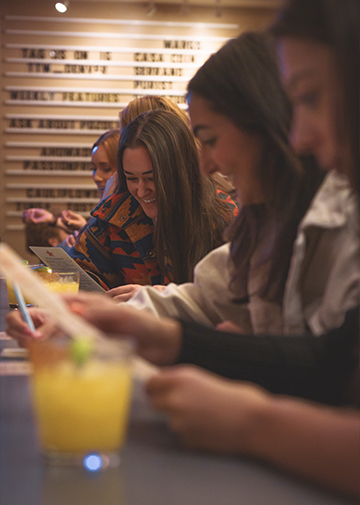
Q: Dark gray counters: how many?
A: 1